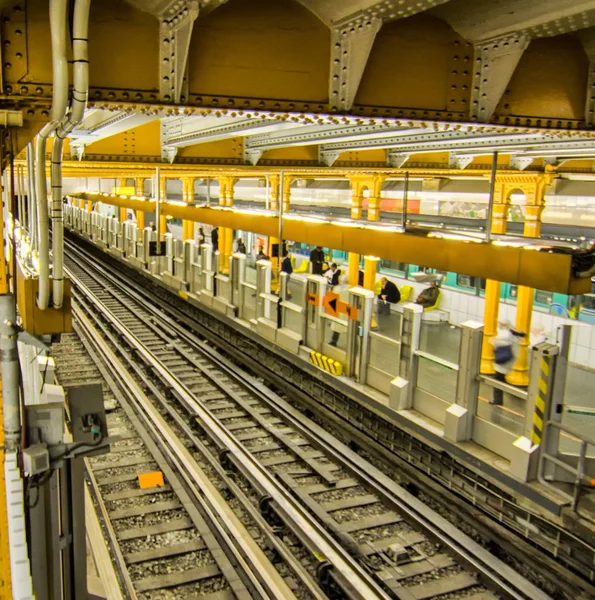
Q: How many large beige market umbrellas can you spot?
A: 0